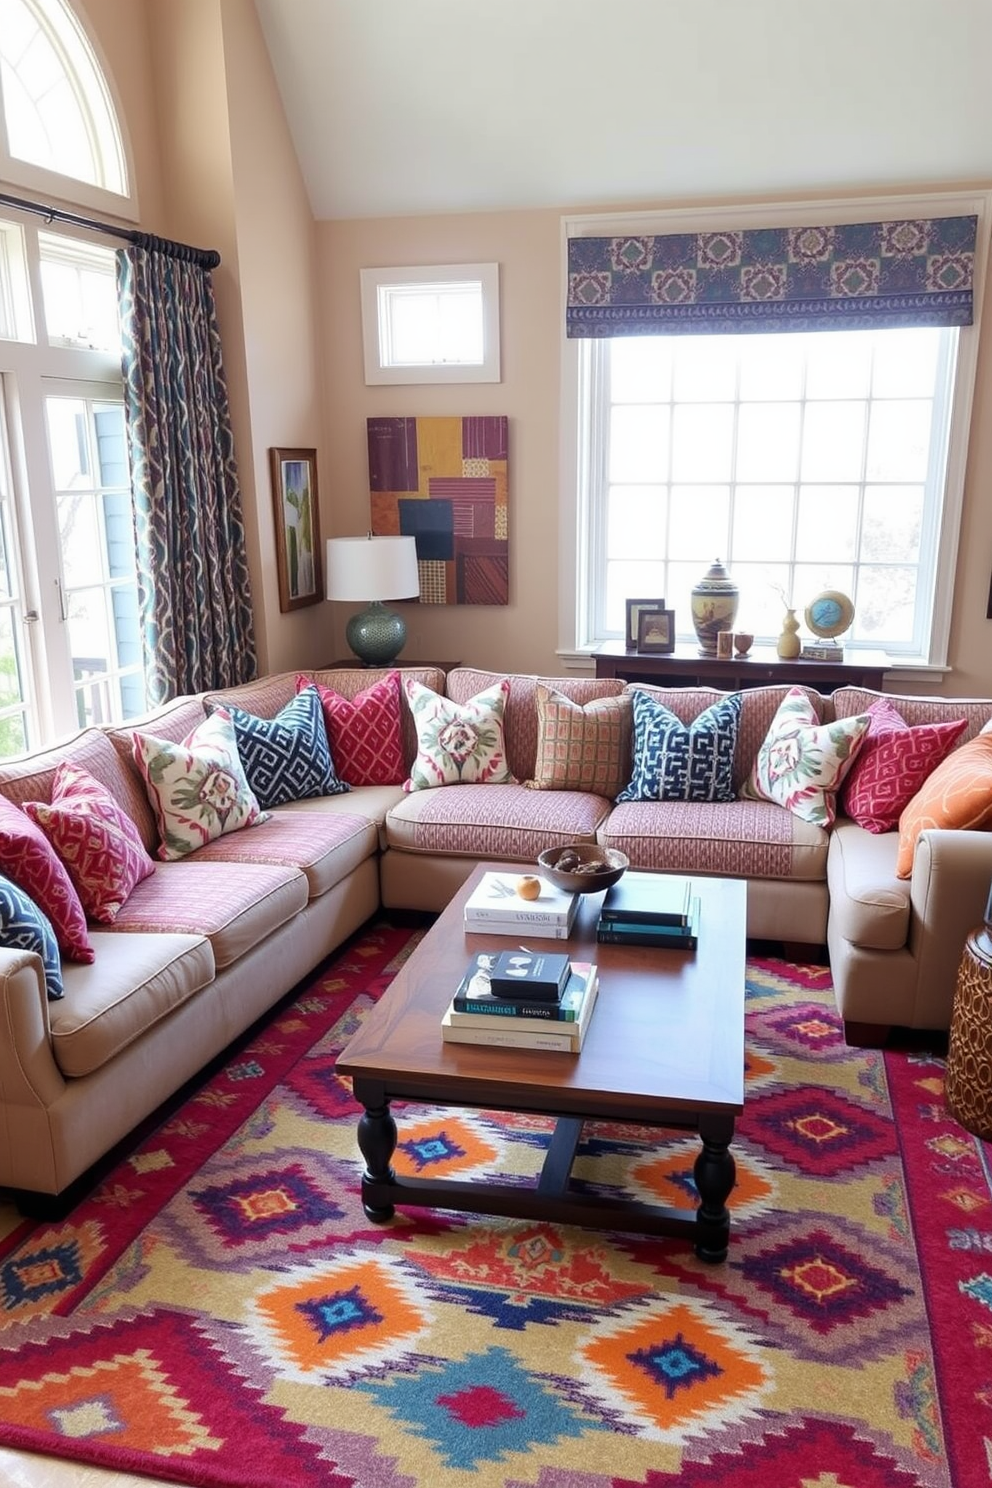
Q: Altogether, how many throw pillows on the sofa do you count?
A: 12